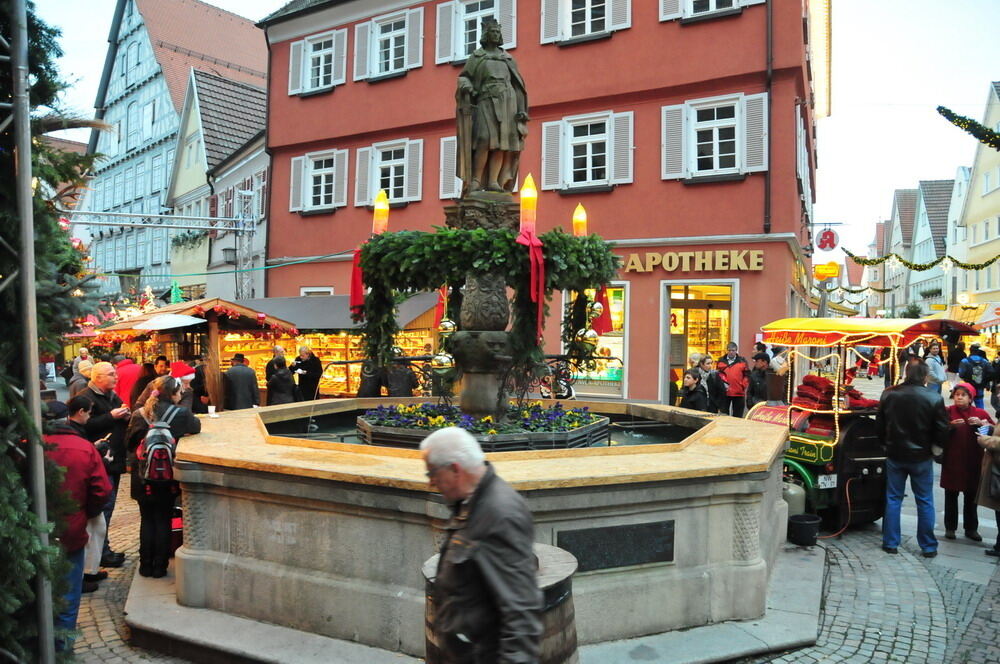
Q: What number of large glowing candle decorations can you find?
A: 3